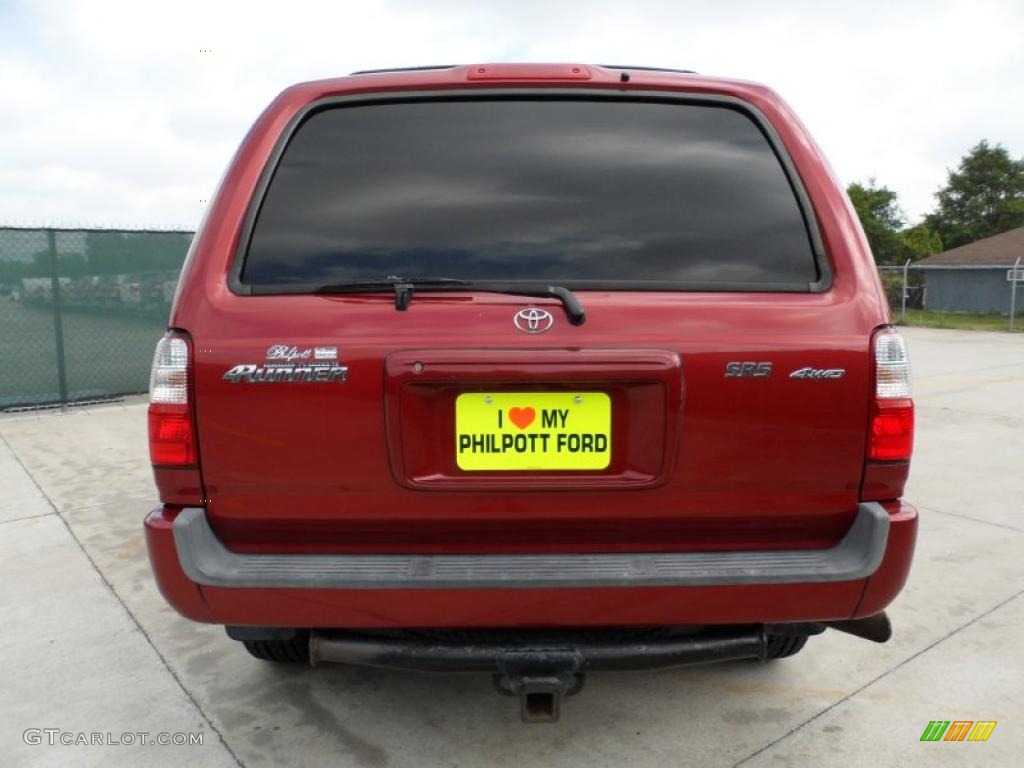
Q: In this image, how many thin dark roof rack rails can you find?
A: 2